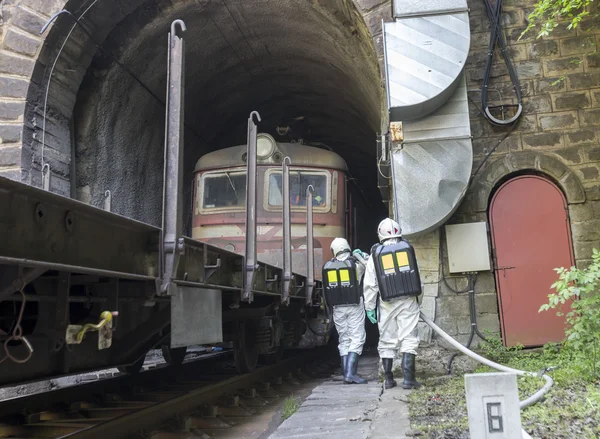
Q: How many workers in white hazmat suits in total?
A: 2